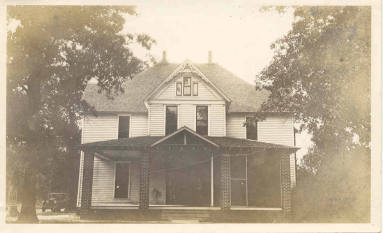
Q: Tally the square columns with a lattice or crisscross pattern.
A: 4